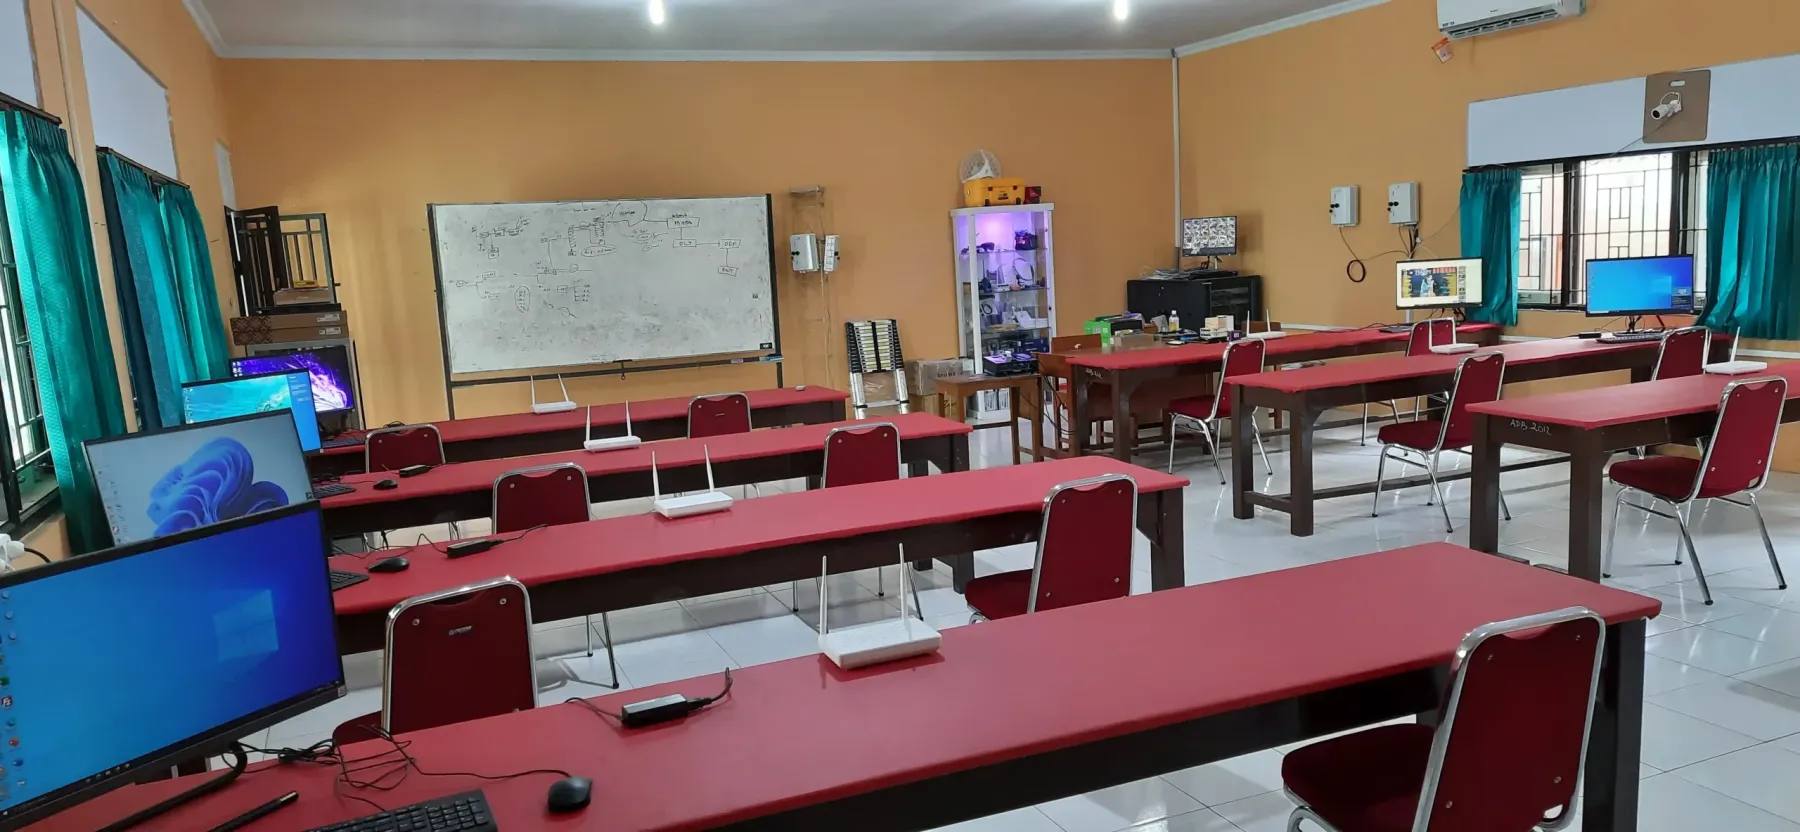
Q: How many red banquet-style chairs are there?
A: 12